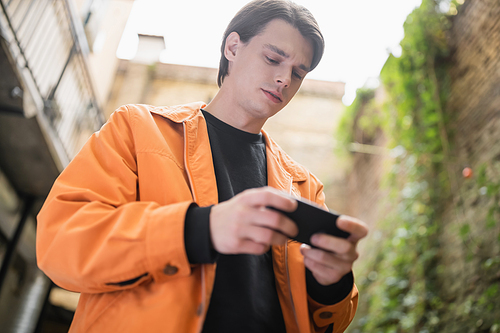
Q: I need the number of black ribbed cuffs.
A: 2